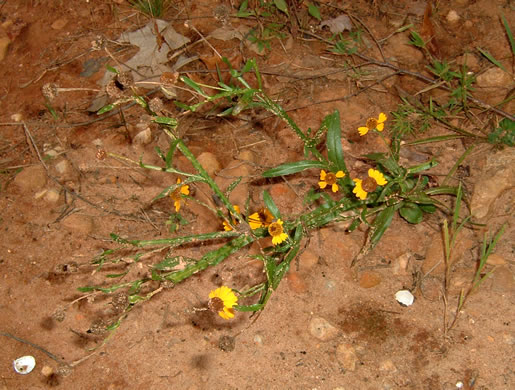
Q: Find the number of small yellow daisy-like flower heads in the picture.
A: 8